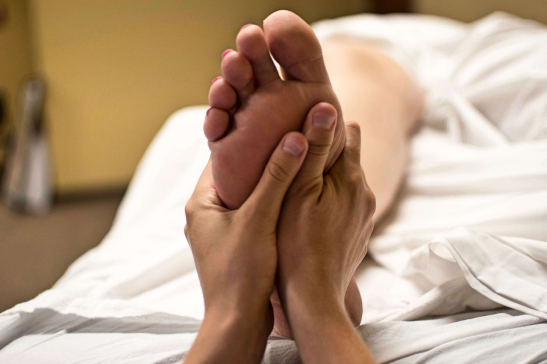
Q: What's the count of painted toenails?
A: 4